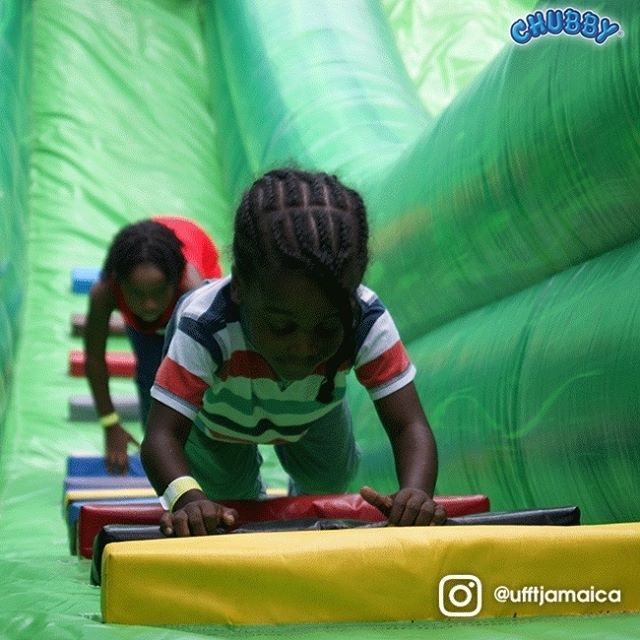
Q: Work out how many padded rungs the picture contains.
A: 11